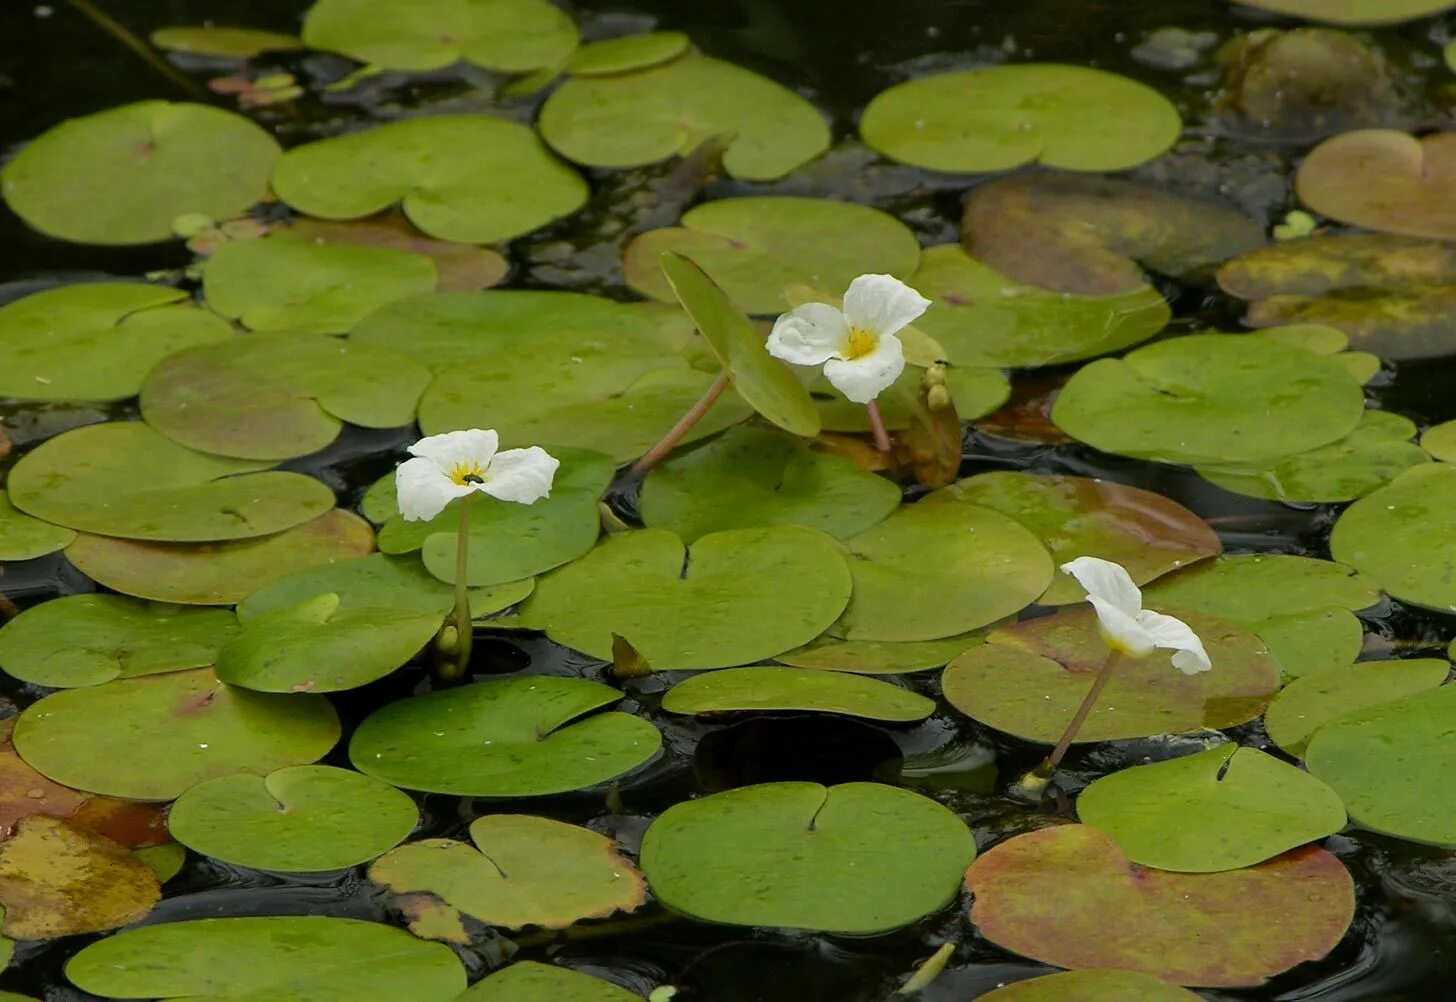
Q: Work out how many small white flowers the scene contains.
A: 3